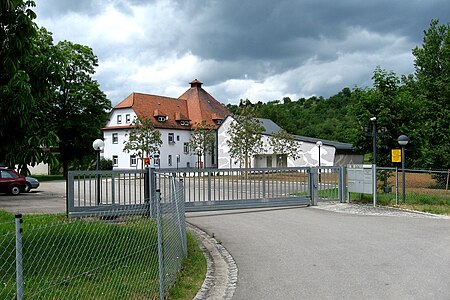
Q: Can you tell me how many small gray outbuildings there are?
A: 1